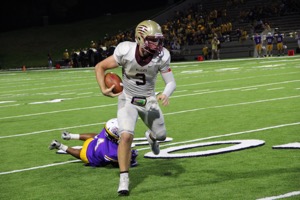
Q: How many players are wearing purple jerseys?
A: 4